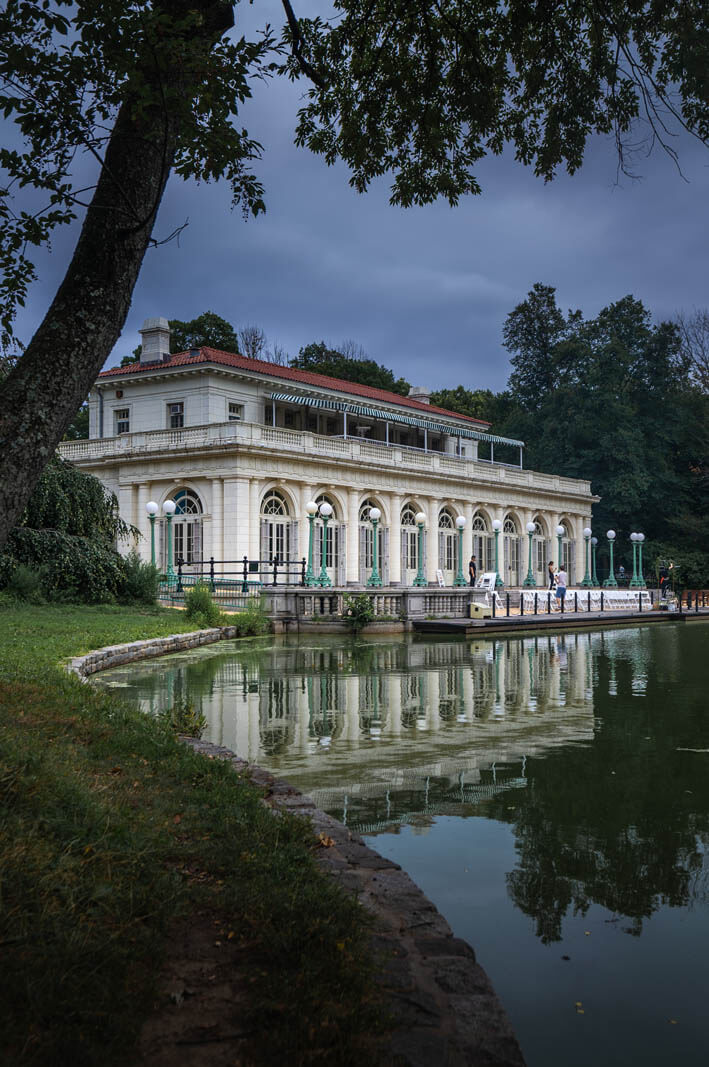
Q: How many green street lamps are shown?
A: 15